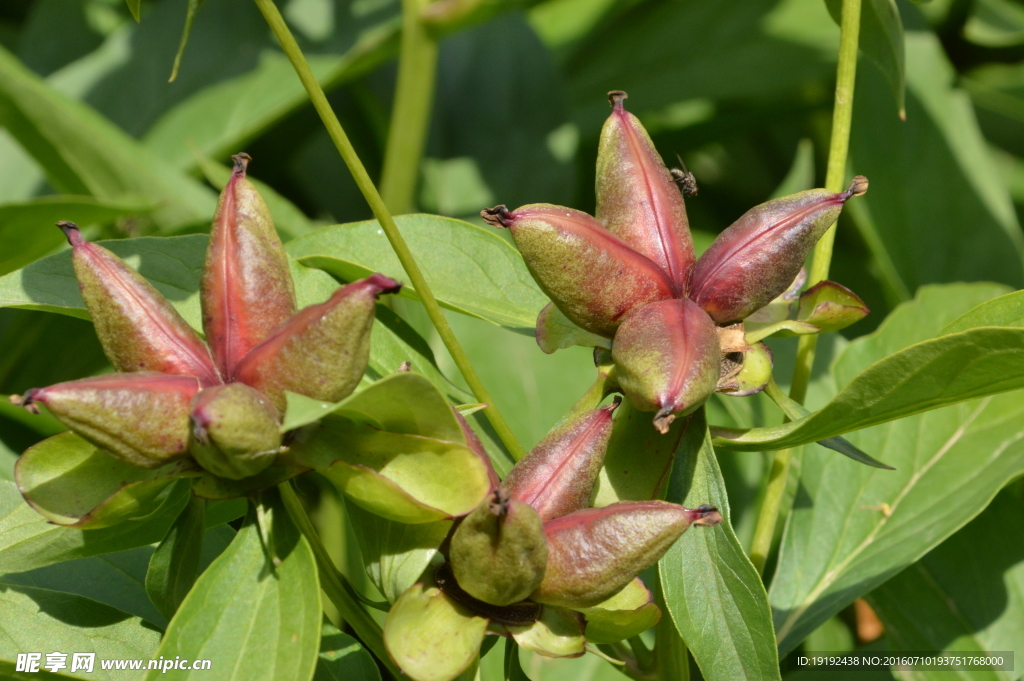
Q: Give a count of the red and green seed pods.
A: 12